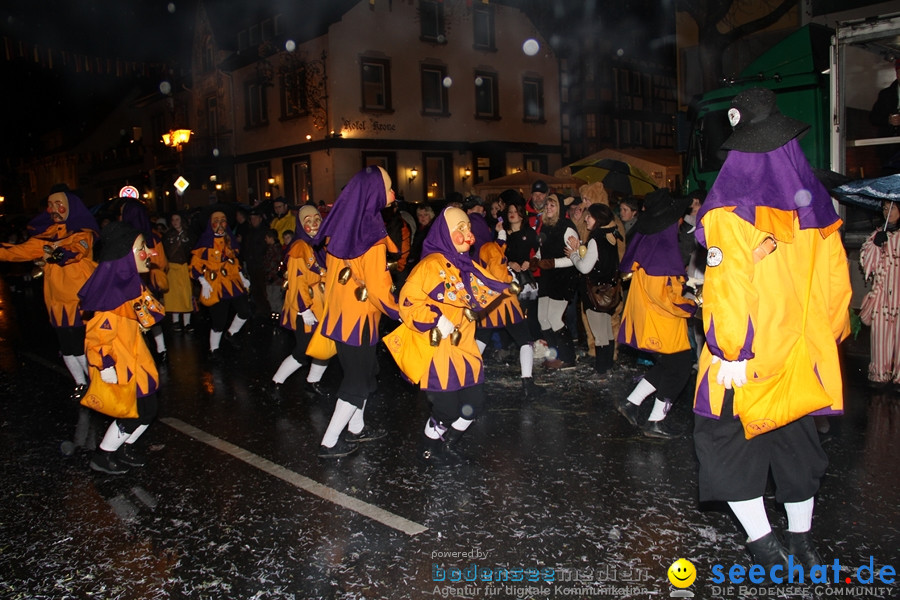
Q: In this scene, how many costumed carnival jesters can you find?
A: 10